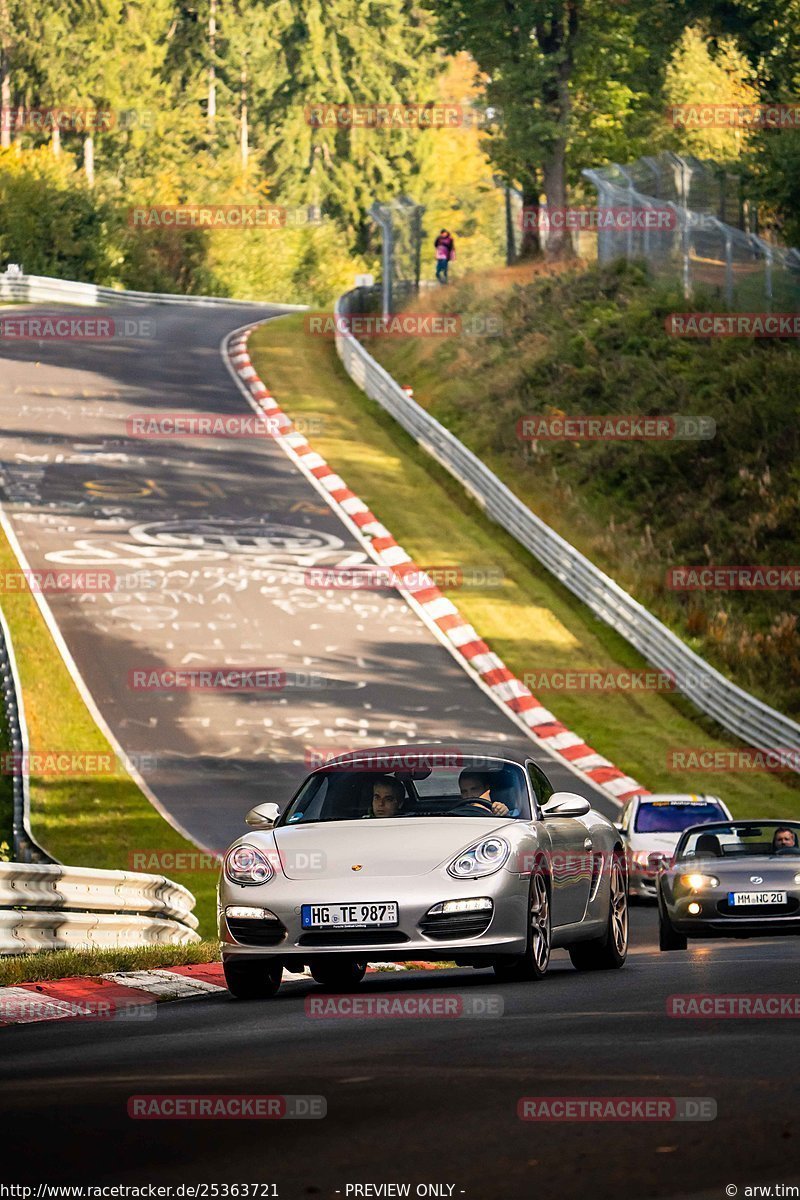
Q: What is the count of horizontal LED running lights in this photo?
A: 2